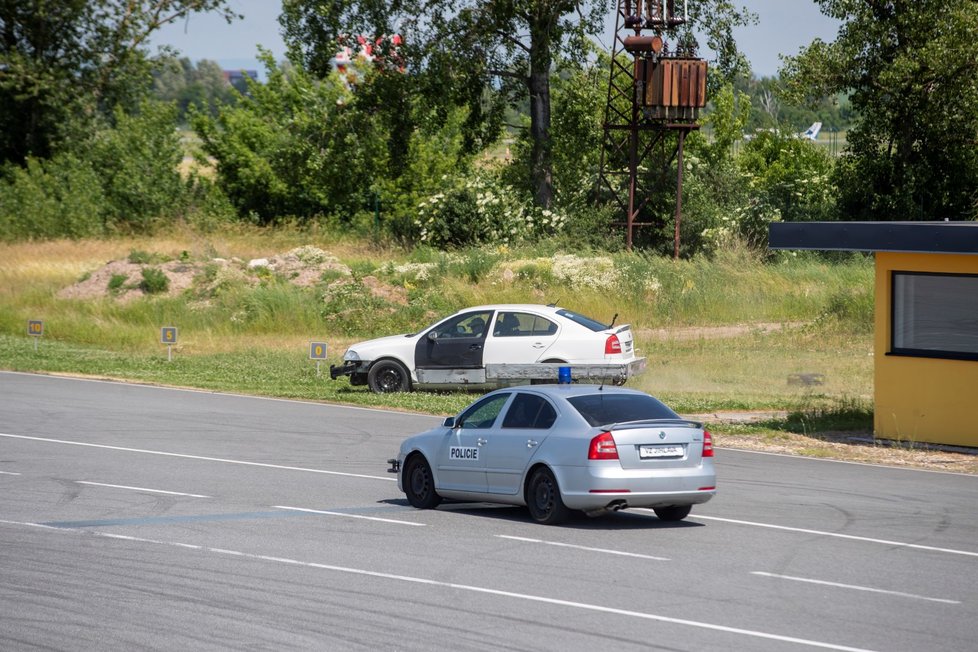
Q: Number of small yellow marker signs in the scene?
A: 3